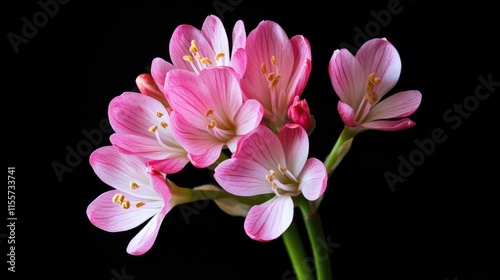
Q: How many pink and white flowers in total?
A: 7